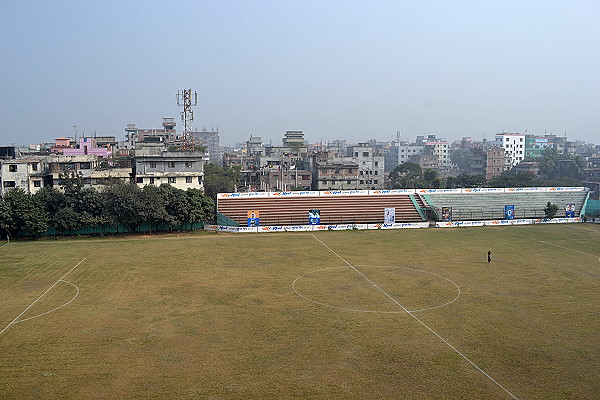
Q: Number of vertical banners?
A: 6